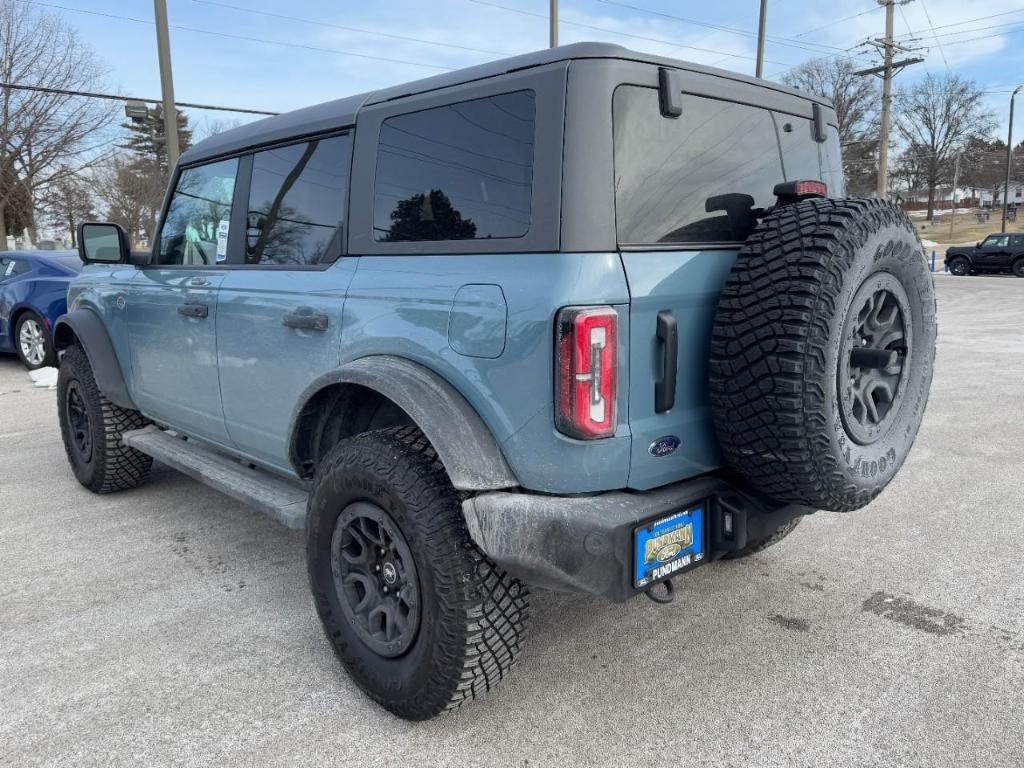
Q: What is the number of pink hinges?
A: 0